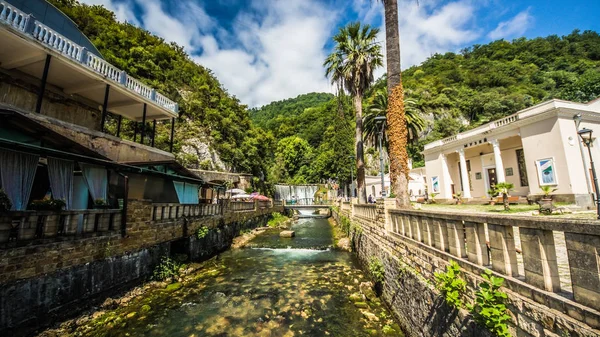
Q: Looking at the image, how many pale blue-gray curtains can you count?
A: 3